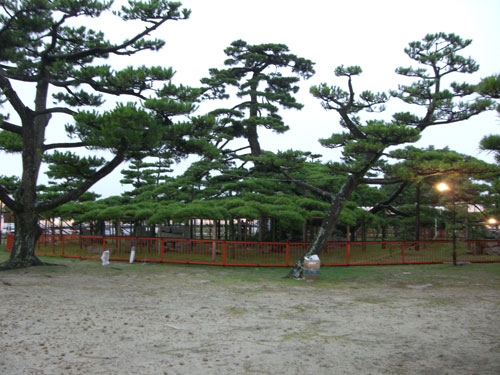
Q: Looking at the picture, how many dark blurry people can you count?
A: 0